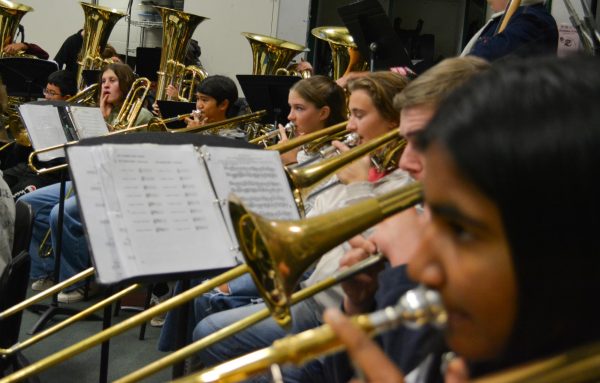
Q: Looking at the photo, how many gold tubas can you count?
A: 5